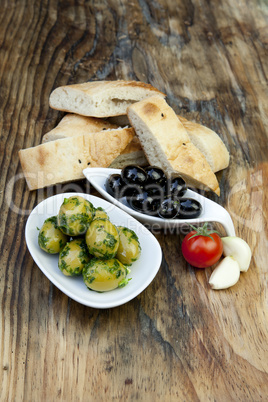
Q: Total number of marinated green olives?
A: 7